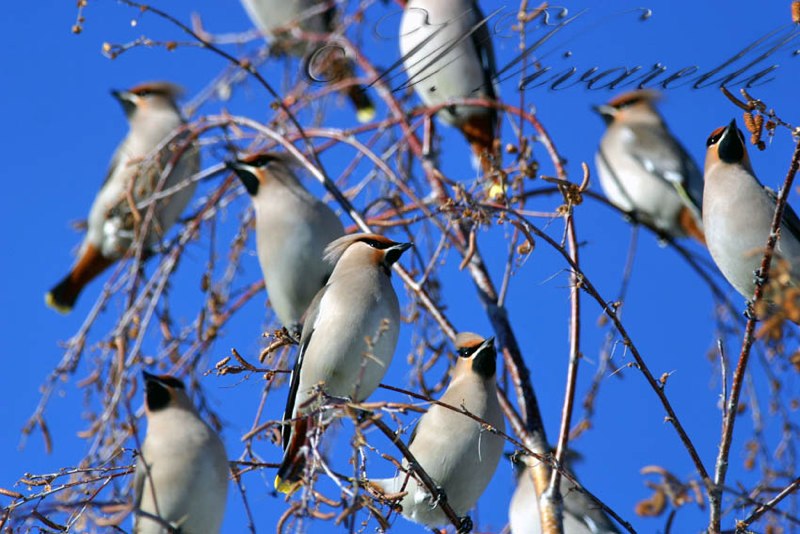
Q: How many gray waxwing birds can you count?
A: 10